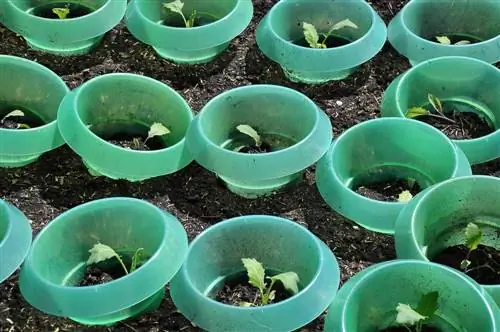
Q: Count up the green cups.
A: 14